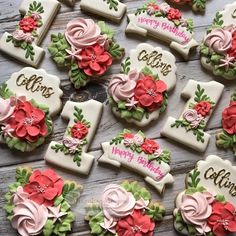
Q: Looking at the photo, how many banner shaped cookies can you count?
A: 2